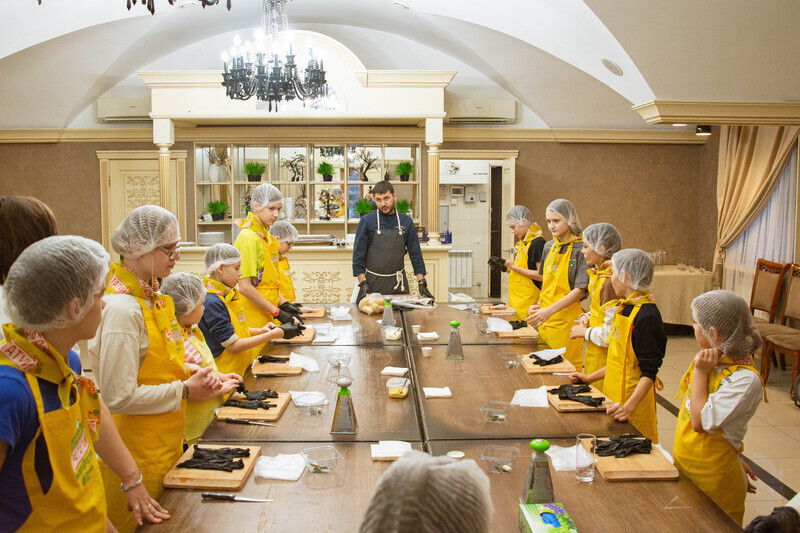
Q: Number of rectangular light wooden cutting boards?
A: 10